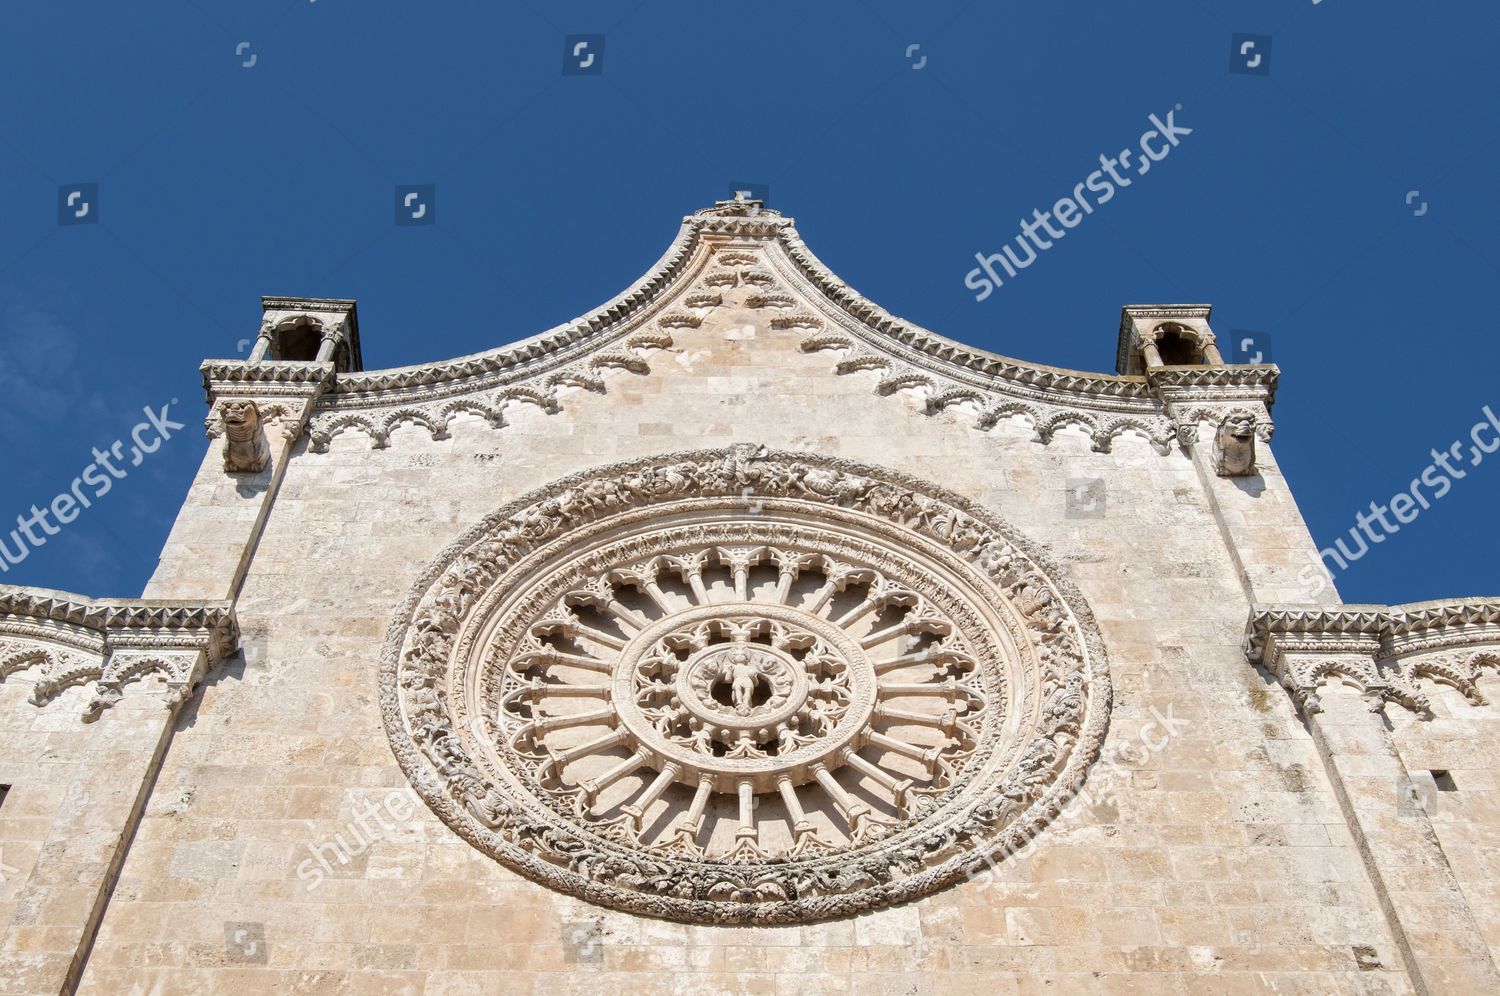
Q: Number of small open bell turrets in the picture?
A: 2